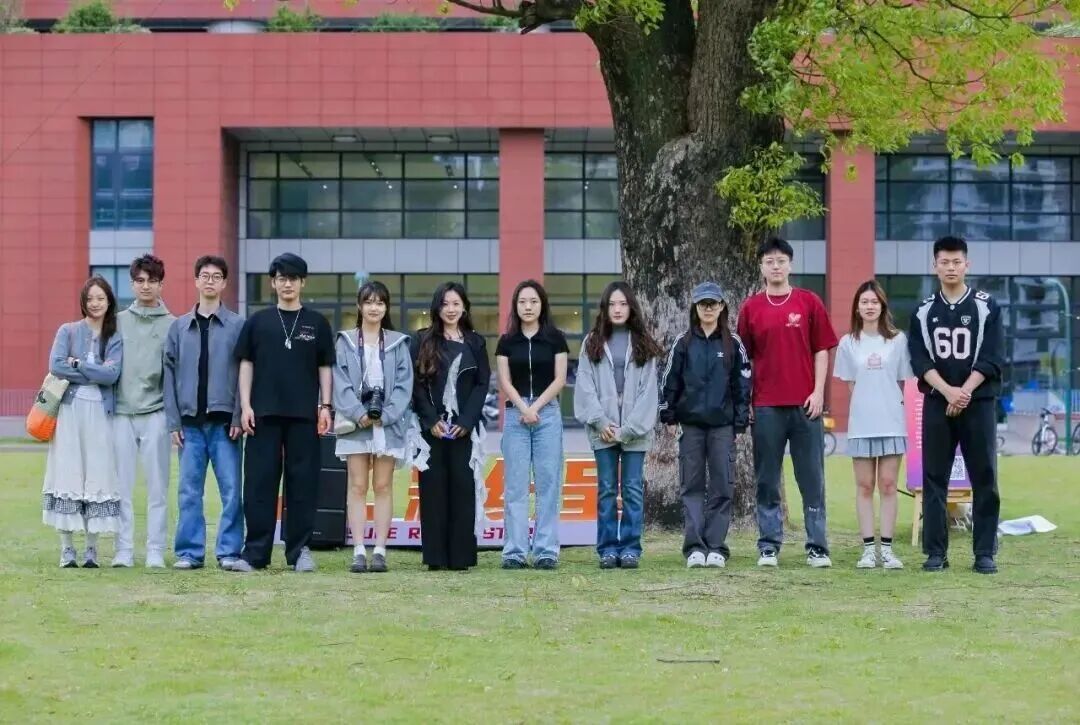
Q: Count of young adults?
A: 12